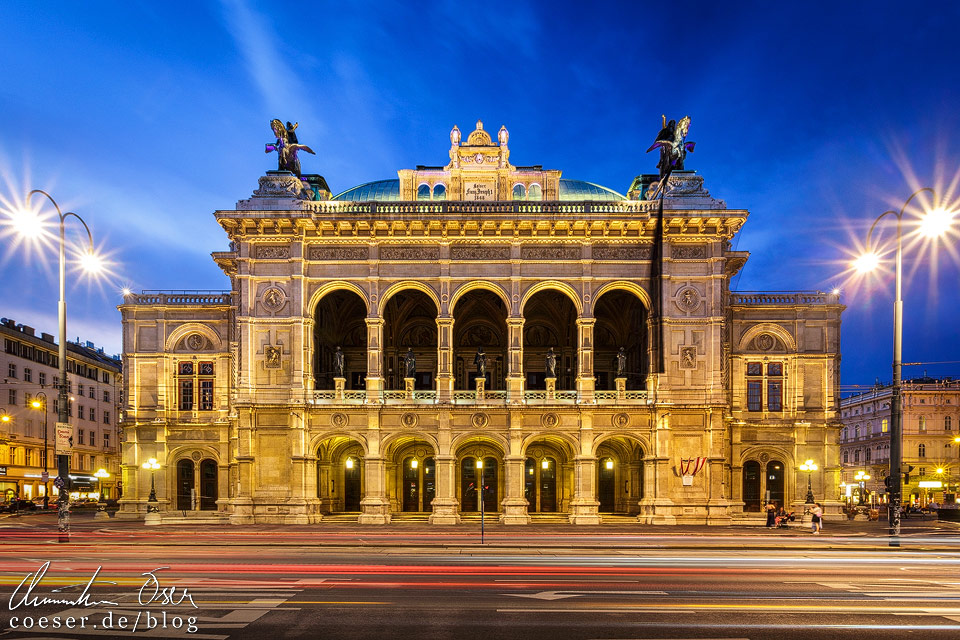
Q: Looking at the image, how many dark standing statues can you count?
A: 5